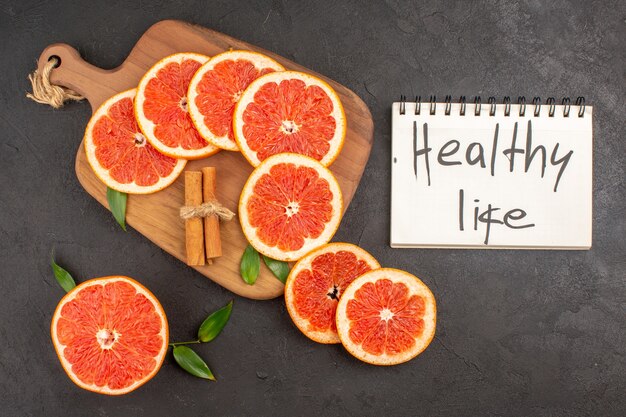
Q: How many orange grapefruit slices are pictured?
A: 8